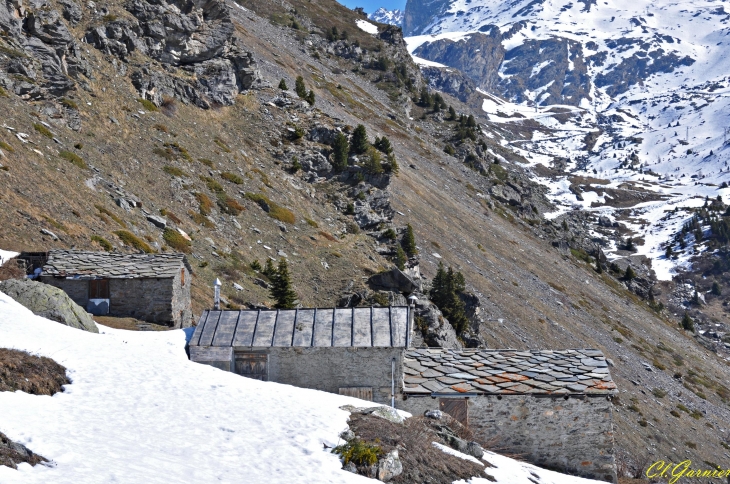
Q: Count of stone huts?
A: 3